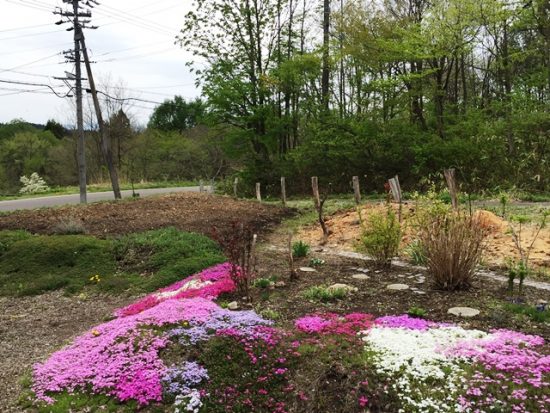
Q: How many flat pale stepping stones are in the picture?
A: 4